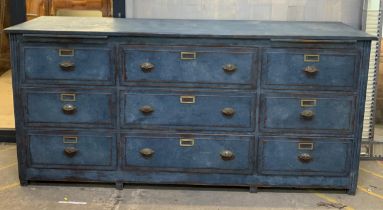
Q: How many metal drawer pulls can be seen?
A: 12